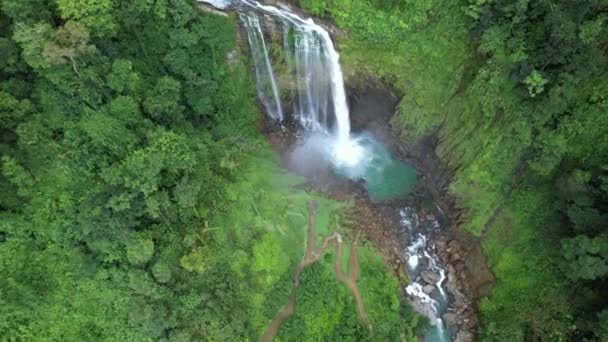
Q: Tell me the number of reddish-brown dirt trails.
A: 2